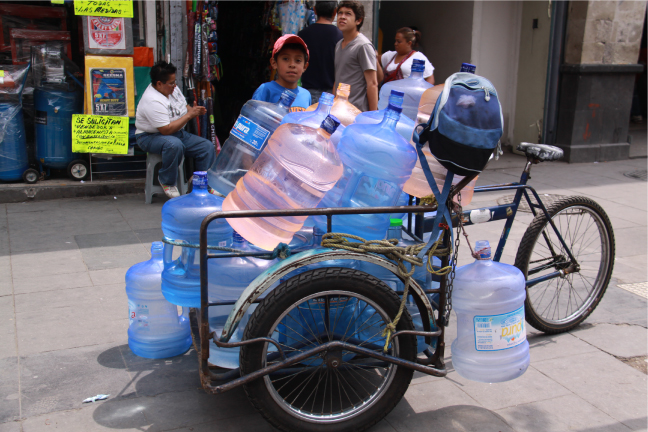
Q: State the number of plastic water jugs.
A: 14